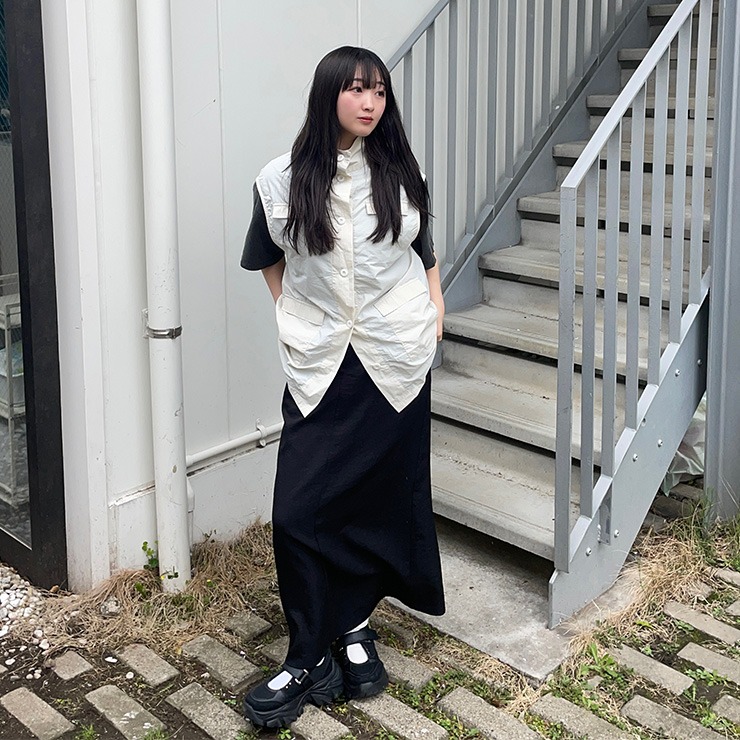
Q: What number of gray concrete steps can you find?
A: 9